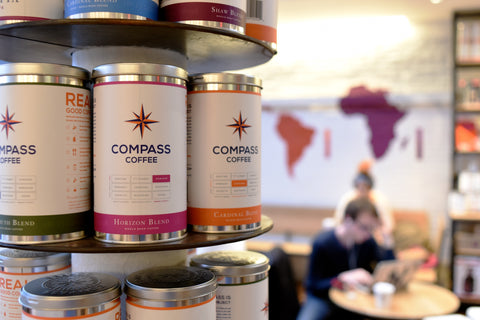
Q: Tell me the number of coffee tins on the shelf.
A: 11